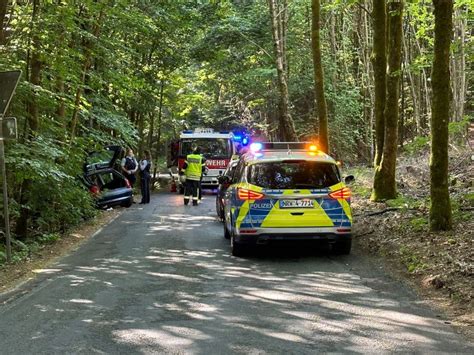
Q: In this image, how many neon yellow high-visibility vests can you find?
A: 1